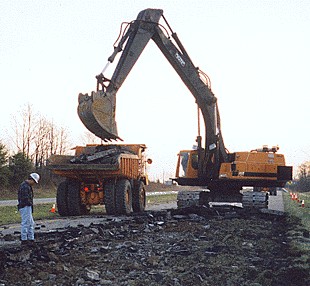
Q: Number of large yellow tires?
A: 0